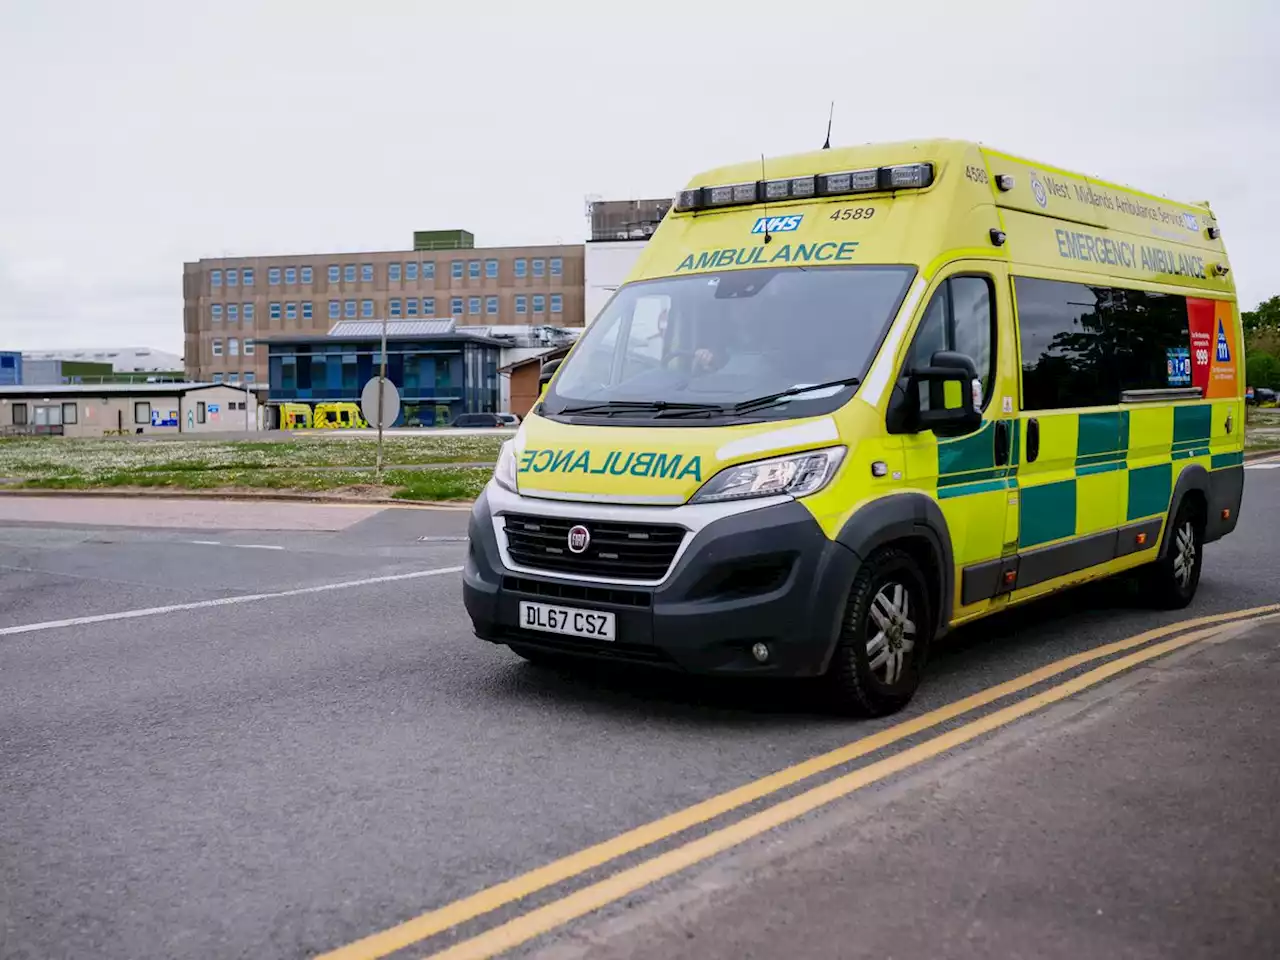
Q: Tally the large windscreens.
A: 1